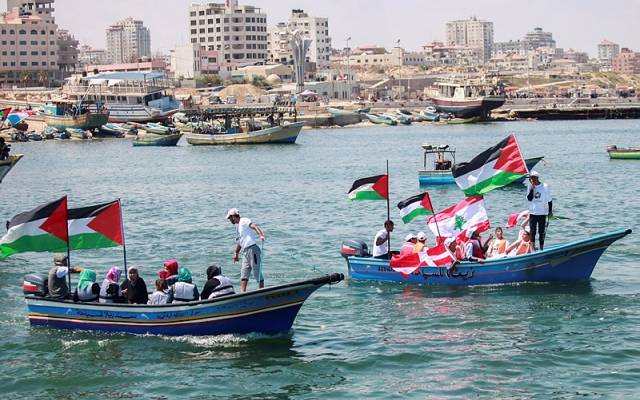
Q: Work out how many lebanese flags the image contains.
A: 1